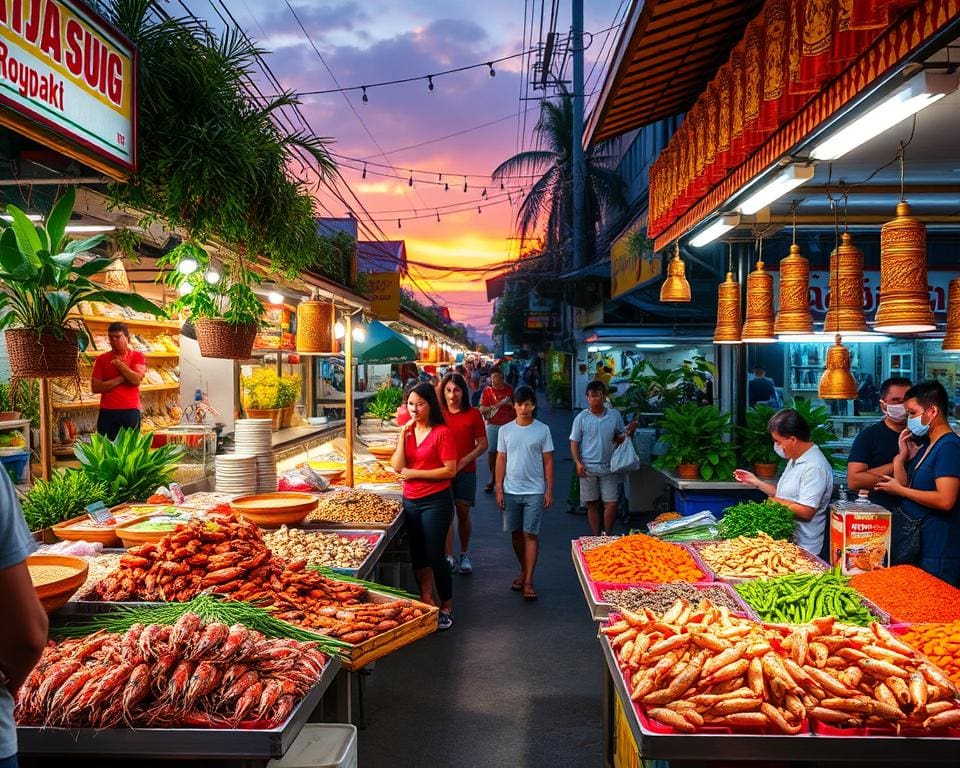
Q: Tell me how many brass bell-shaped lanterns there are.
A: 8